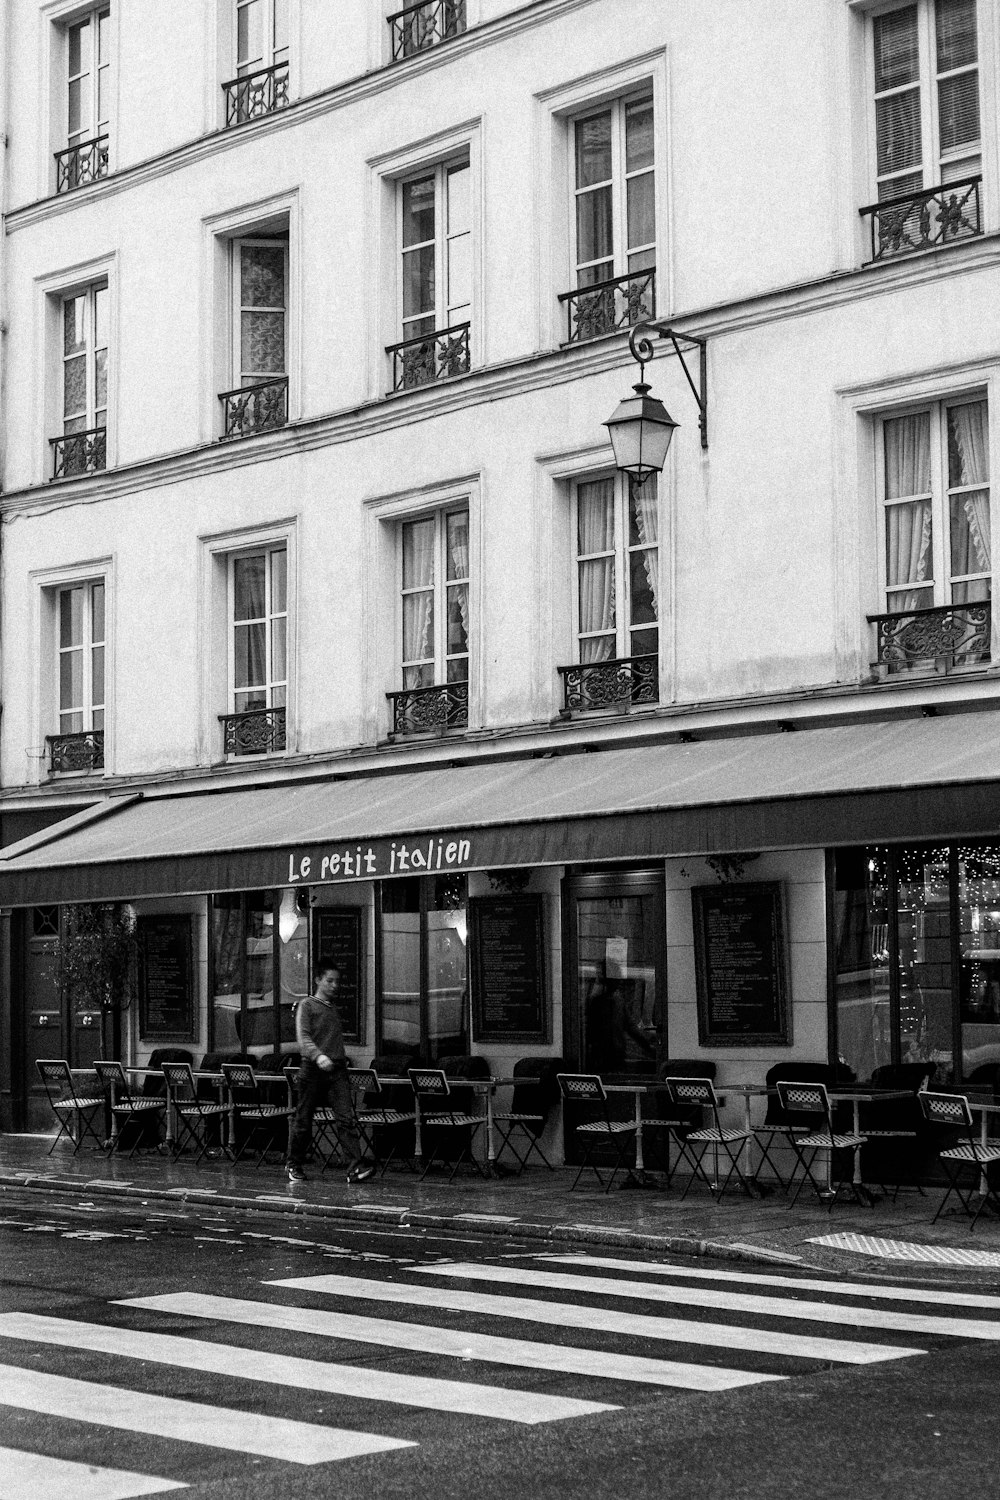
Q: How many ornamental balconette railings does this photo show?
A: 13